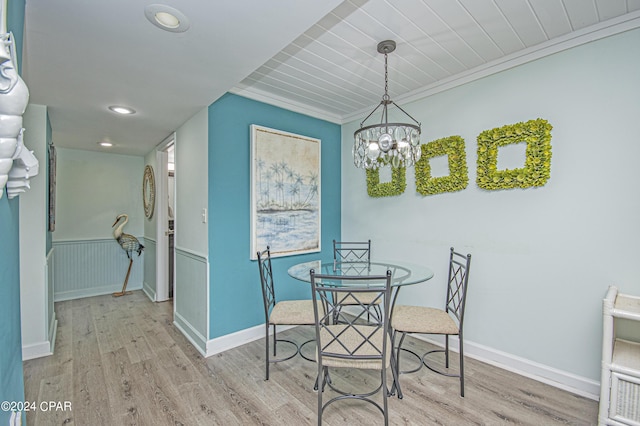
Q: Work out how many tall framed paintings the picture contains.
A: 1